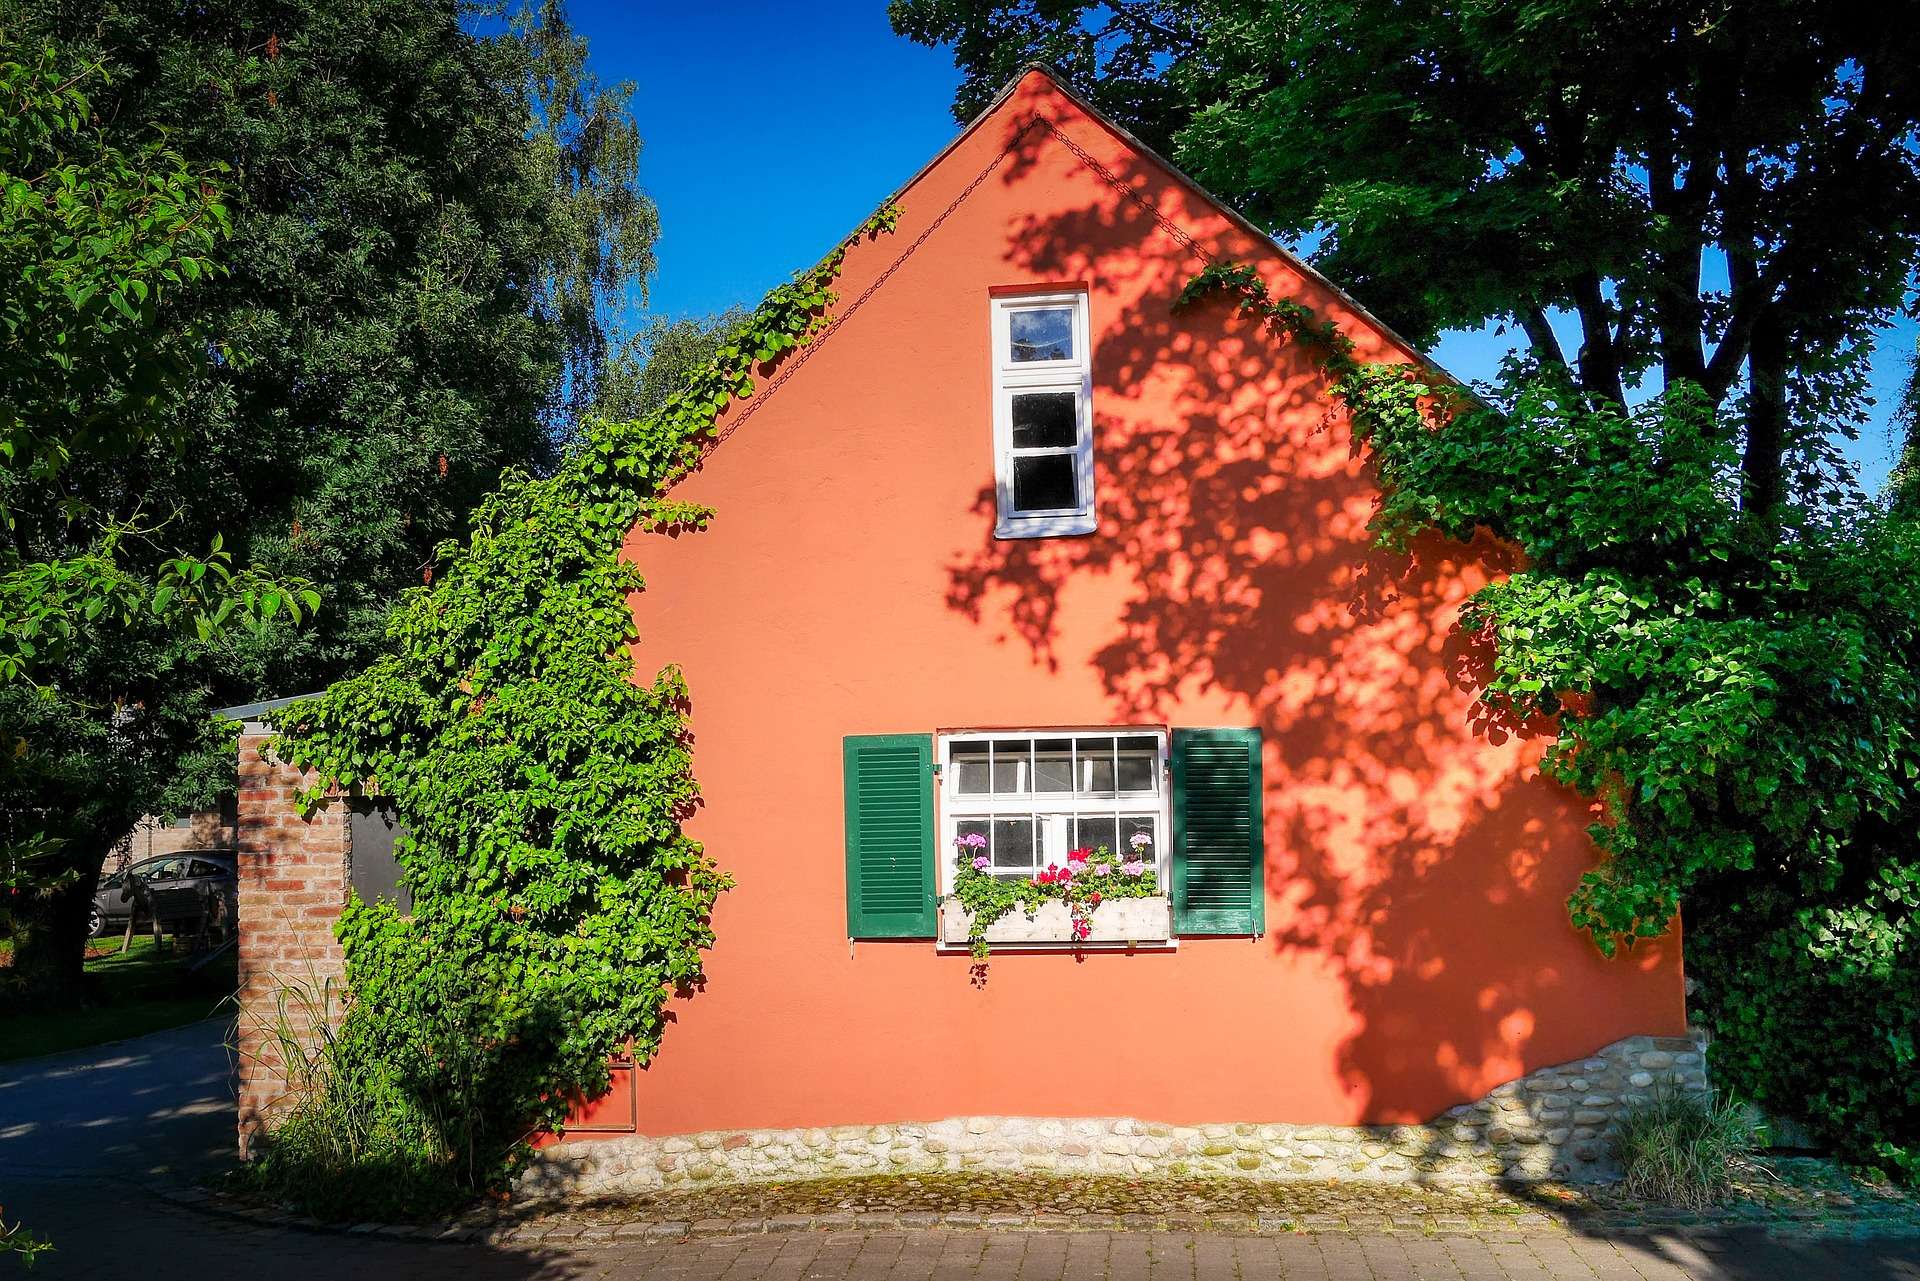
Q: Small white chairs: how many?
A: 0